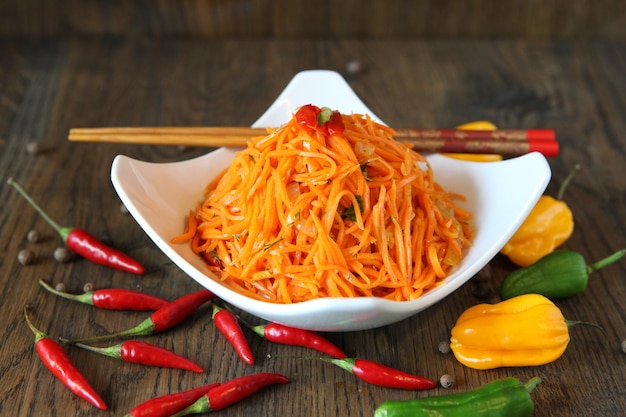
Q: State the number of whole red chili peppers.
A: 10